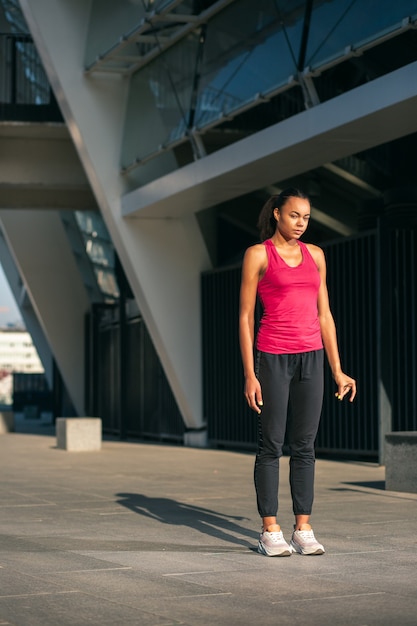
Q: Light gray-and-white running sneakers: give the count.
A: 2